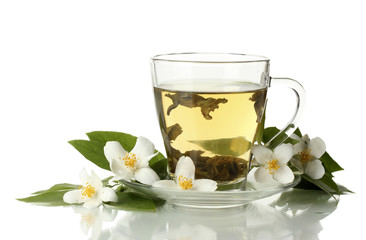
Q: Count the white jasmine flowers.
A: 5